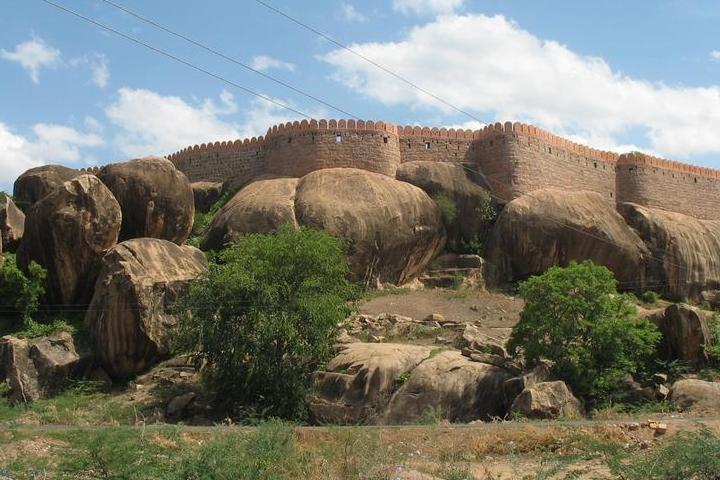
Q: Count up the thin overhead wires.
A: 3